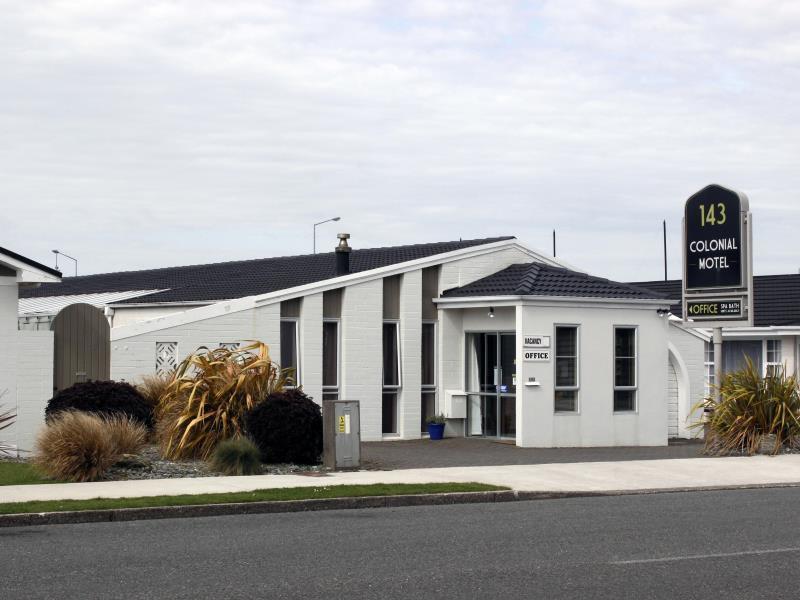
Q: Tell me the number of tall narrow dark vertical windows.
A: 6